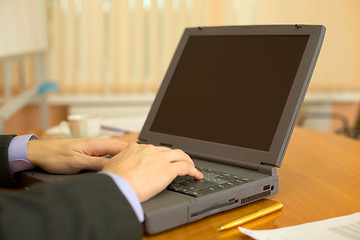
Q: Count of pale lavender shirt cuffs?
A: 2